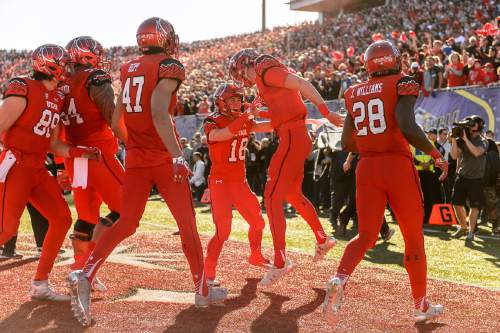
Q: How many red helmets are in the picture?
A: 6